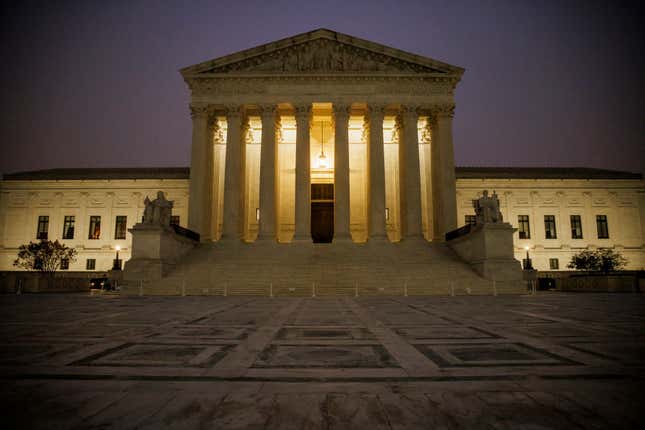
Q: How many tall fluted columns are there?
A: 8